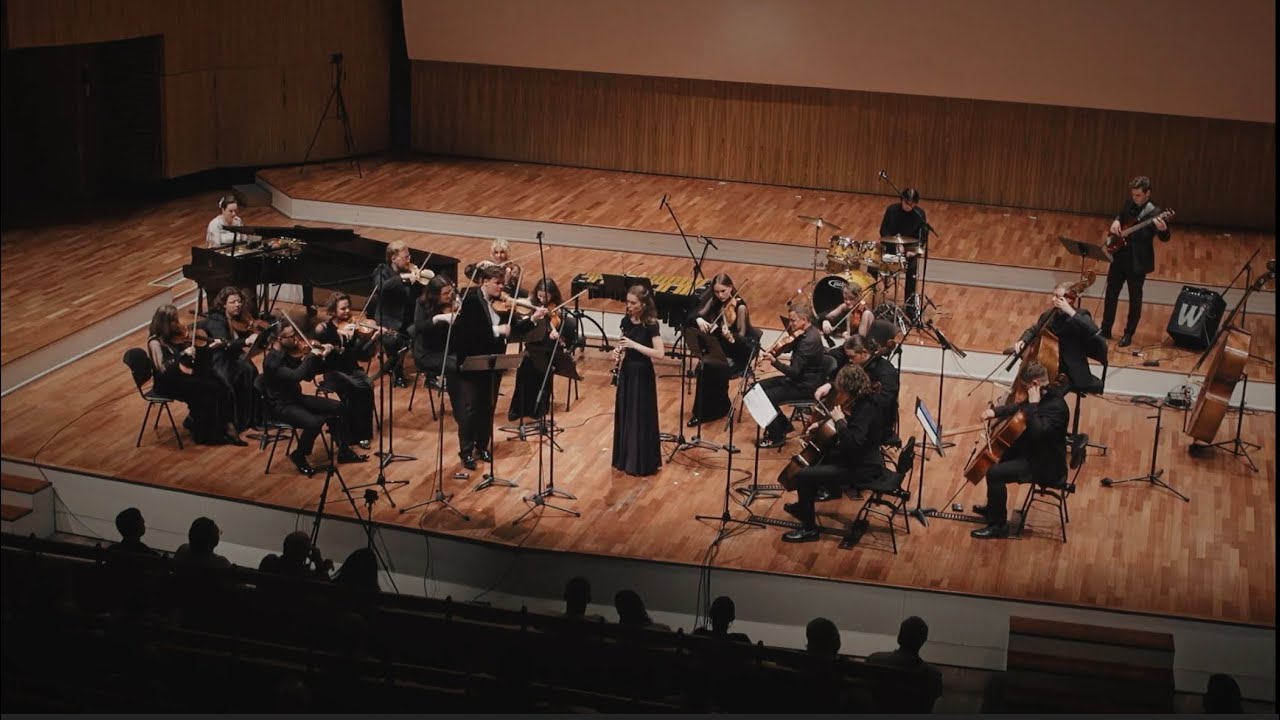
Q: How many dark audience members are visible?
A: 10